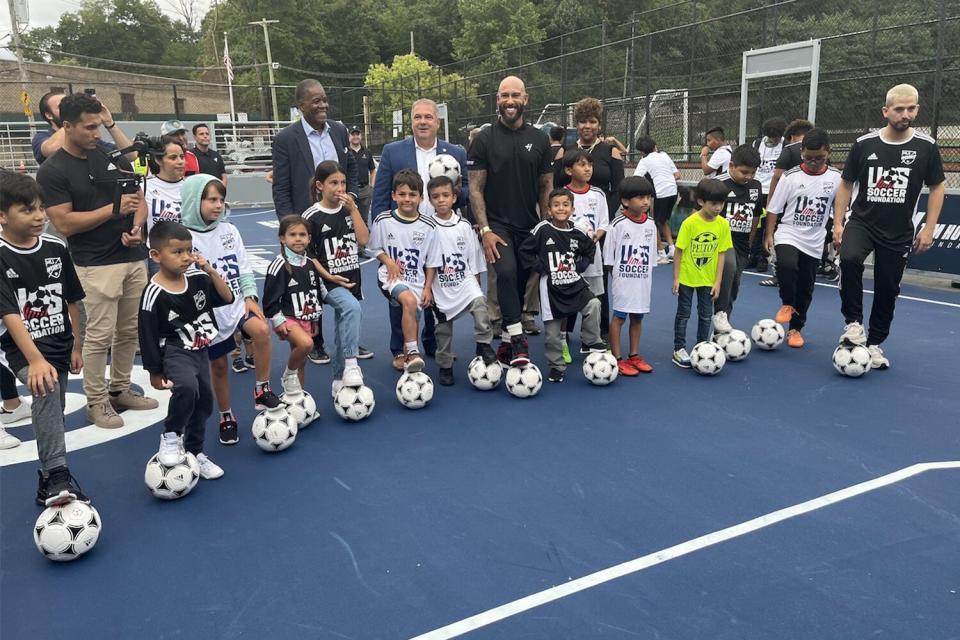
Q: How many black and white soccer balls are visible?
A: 14